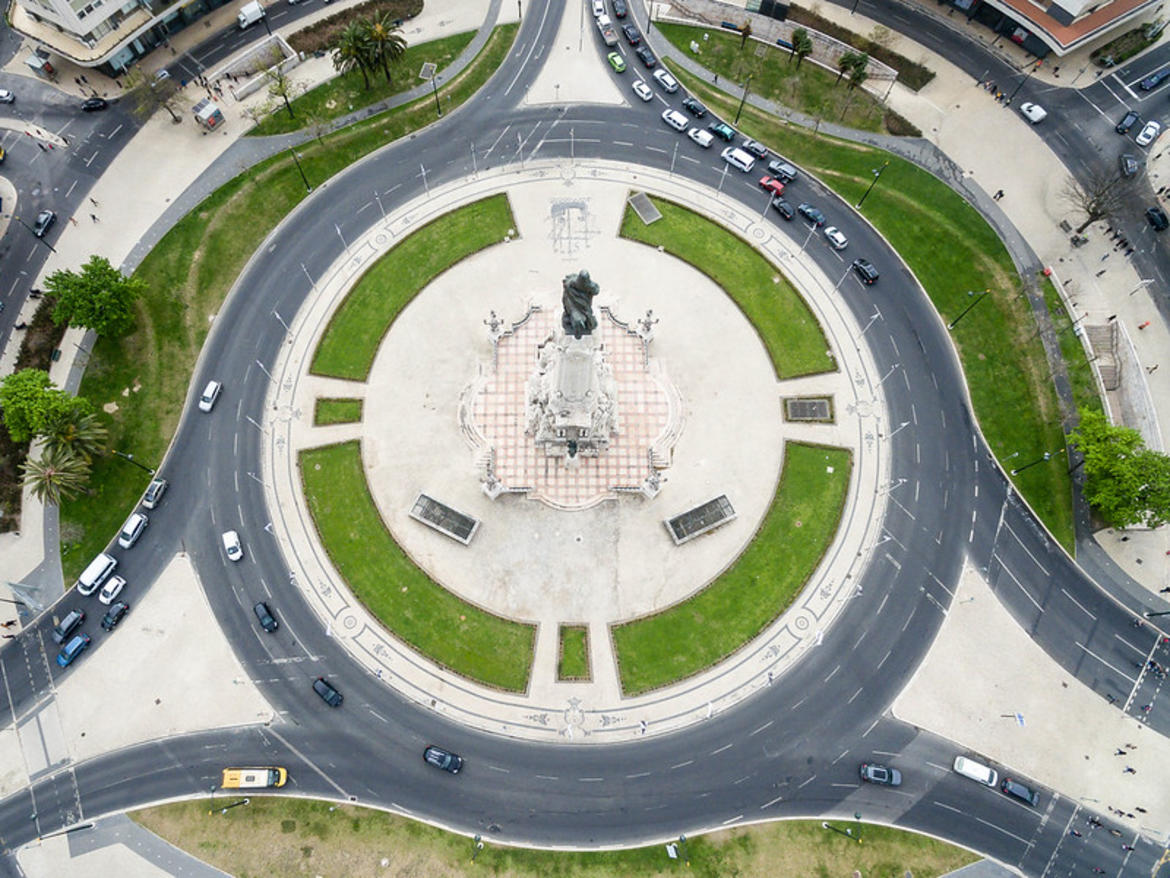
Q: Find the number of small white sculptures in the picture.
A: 4